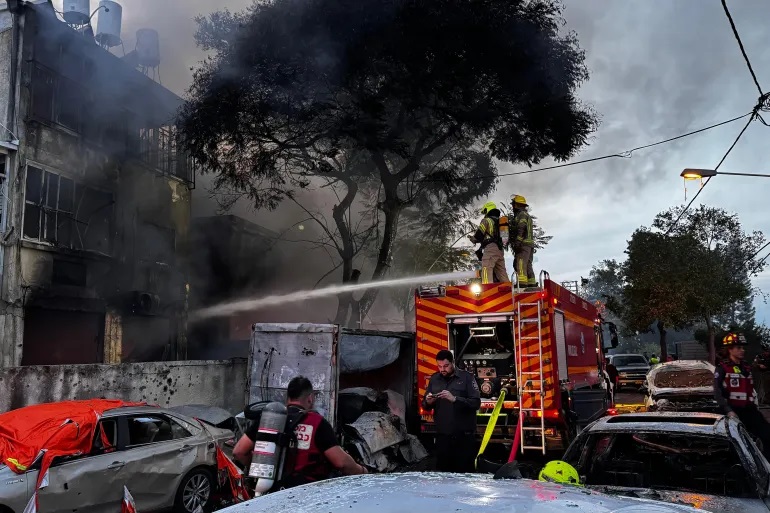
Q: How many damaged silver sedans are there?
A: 1